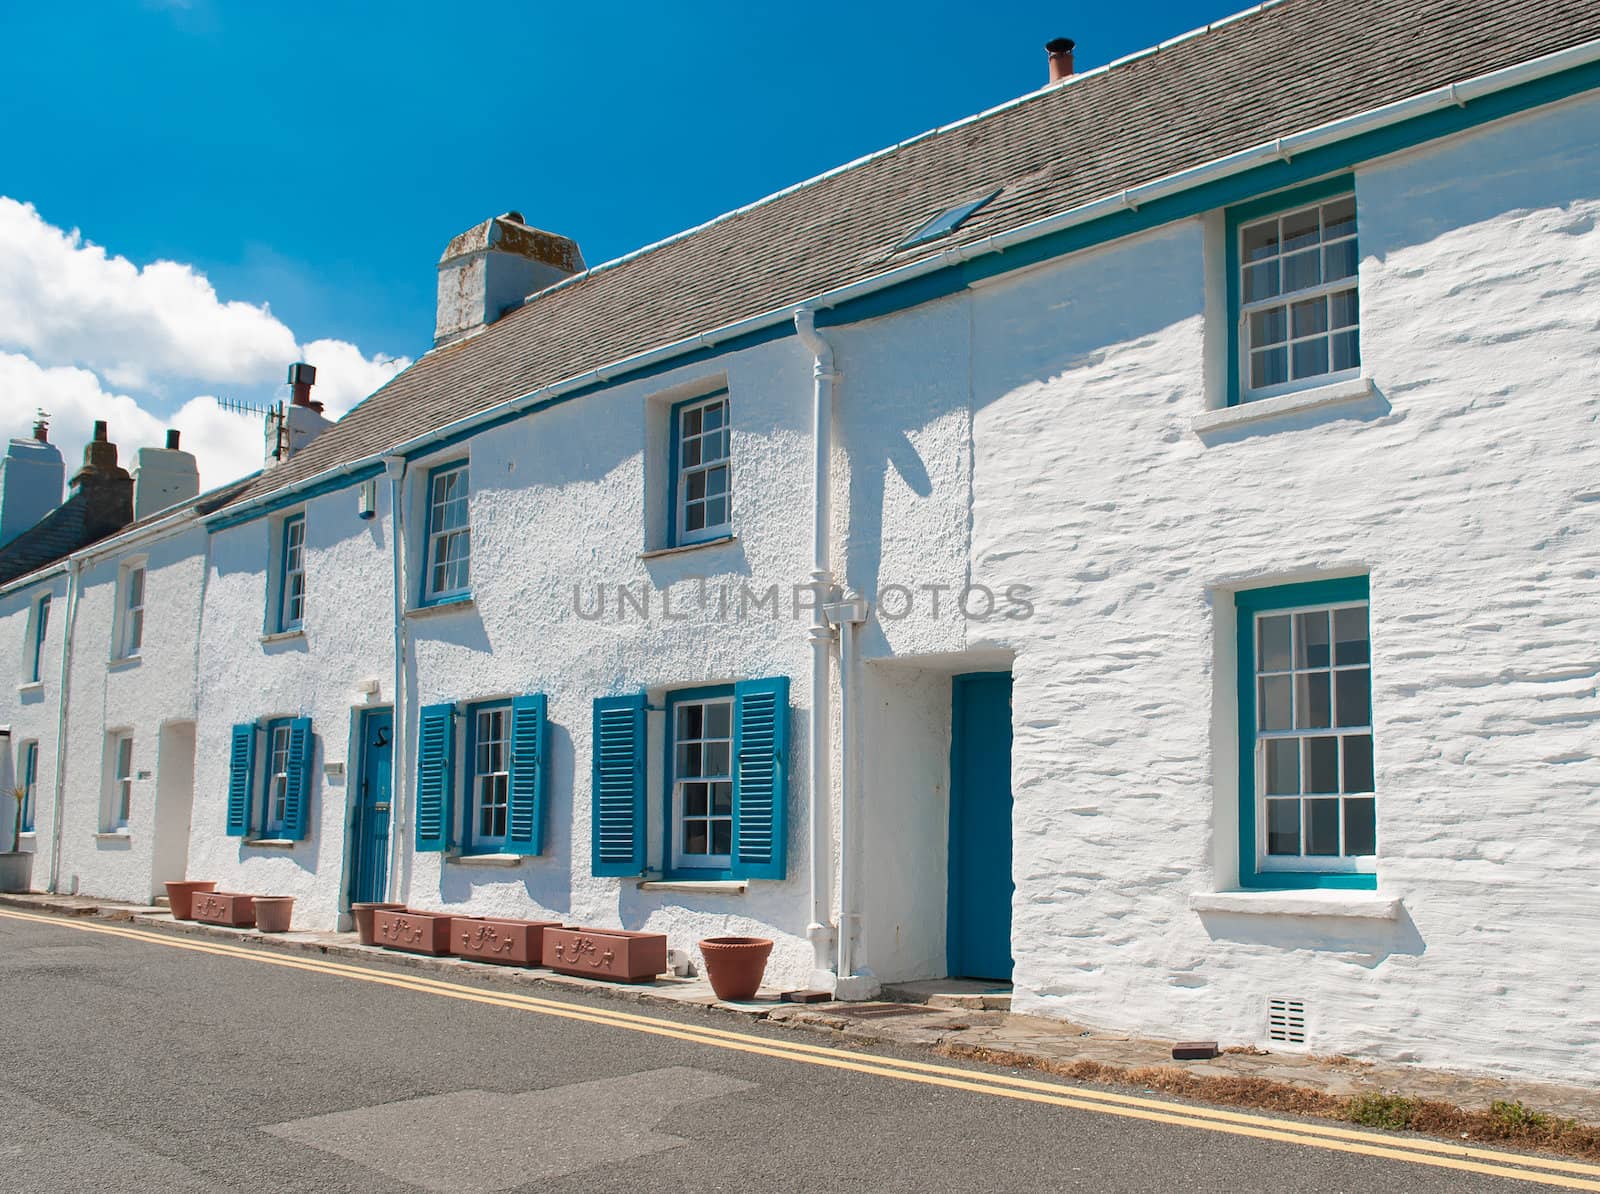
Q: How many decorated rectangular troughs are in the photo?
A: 4